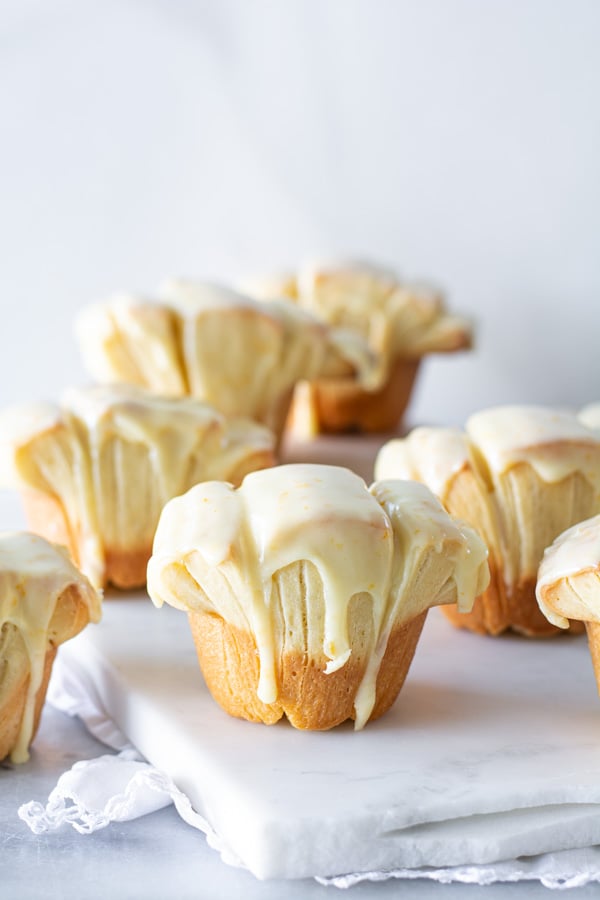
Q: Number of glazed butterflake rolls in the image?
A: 7